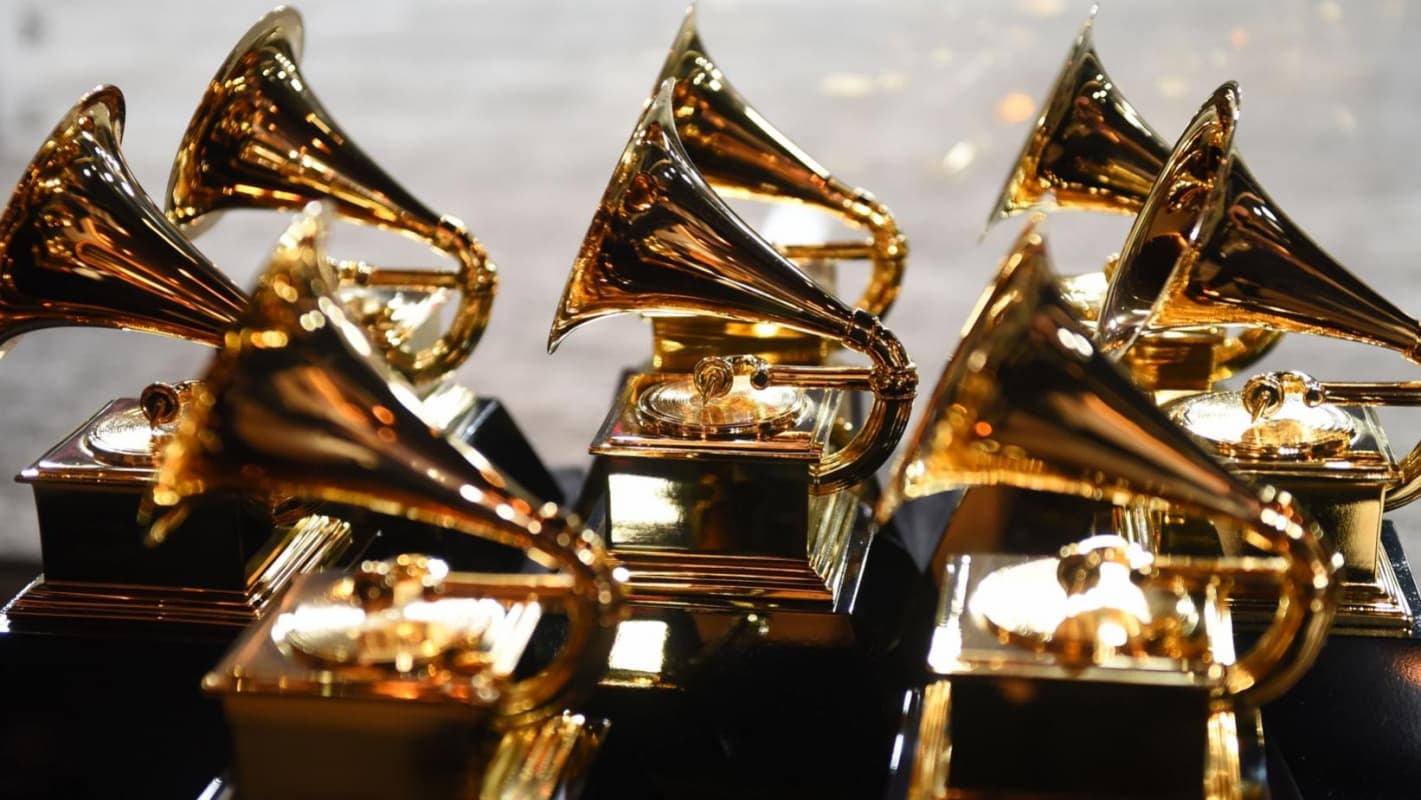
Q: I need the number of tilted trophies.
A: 0